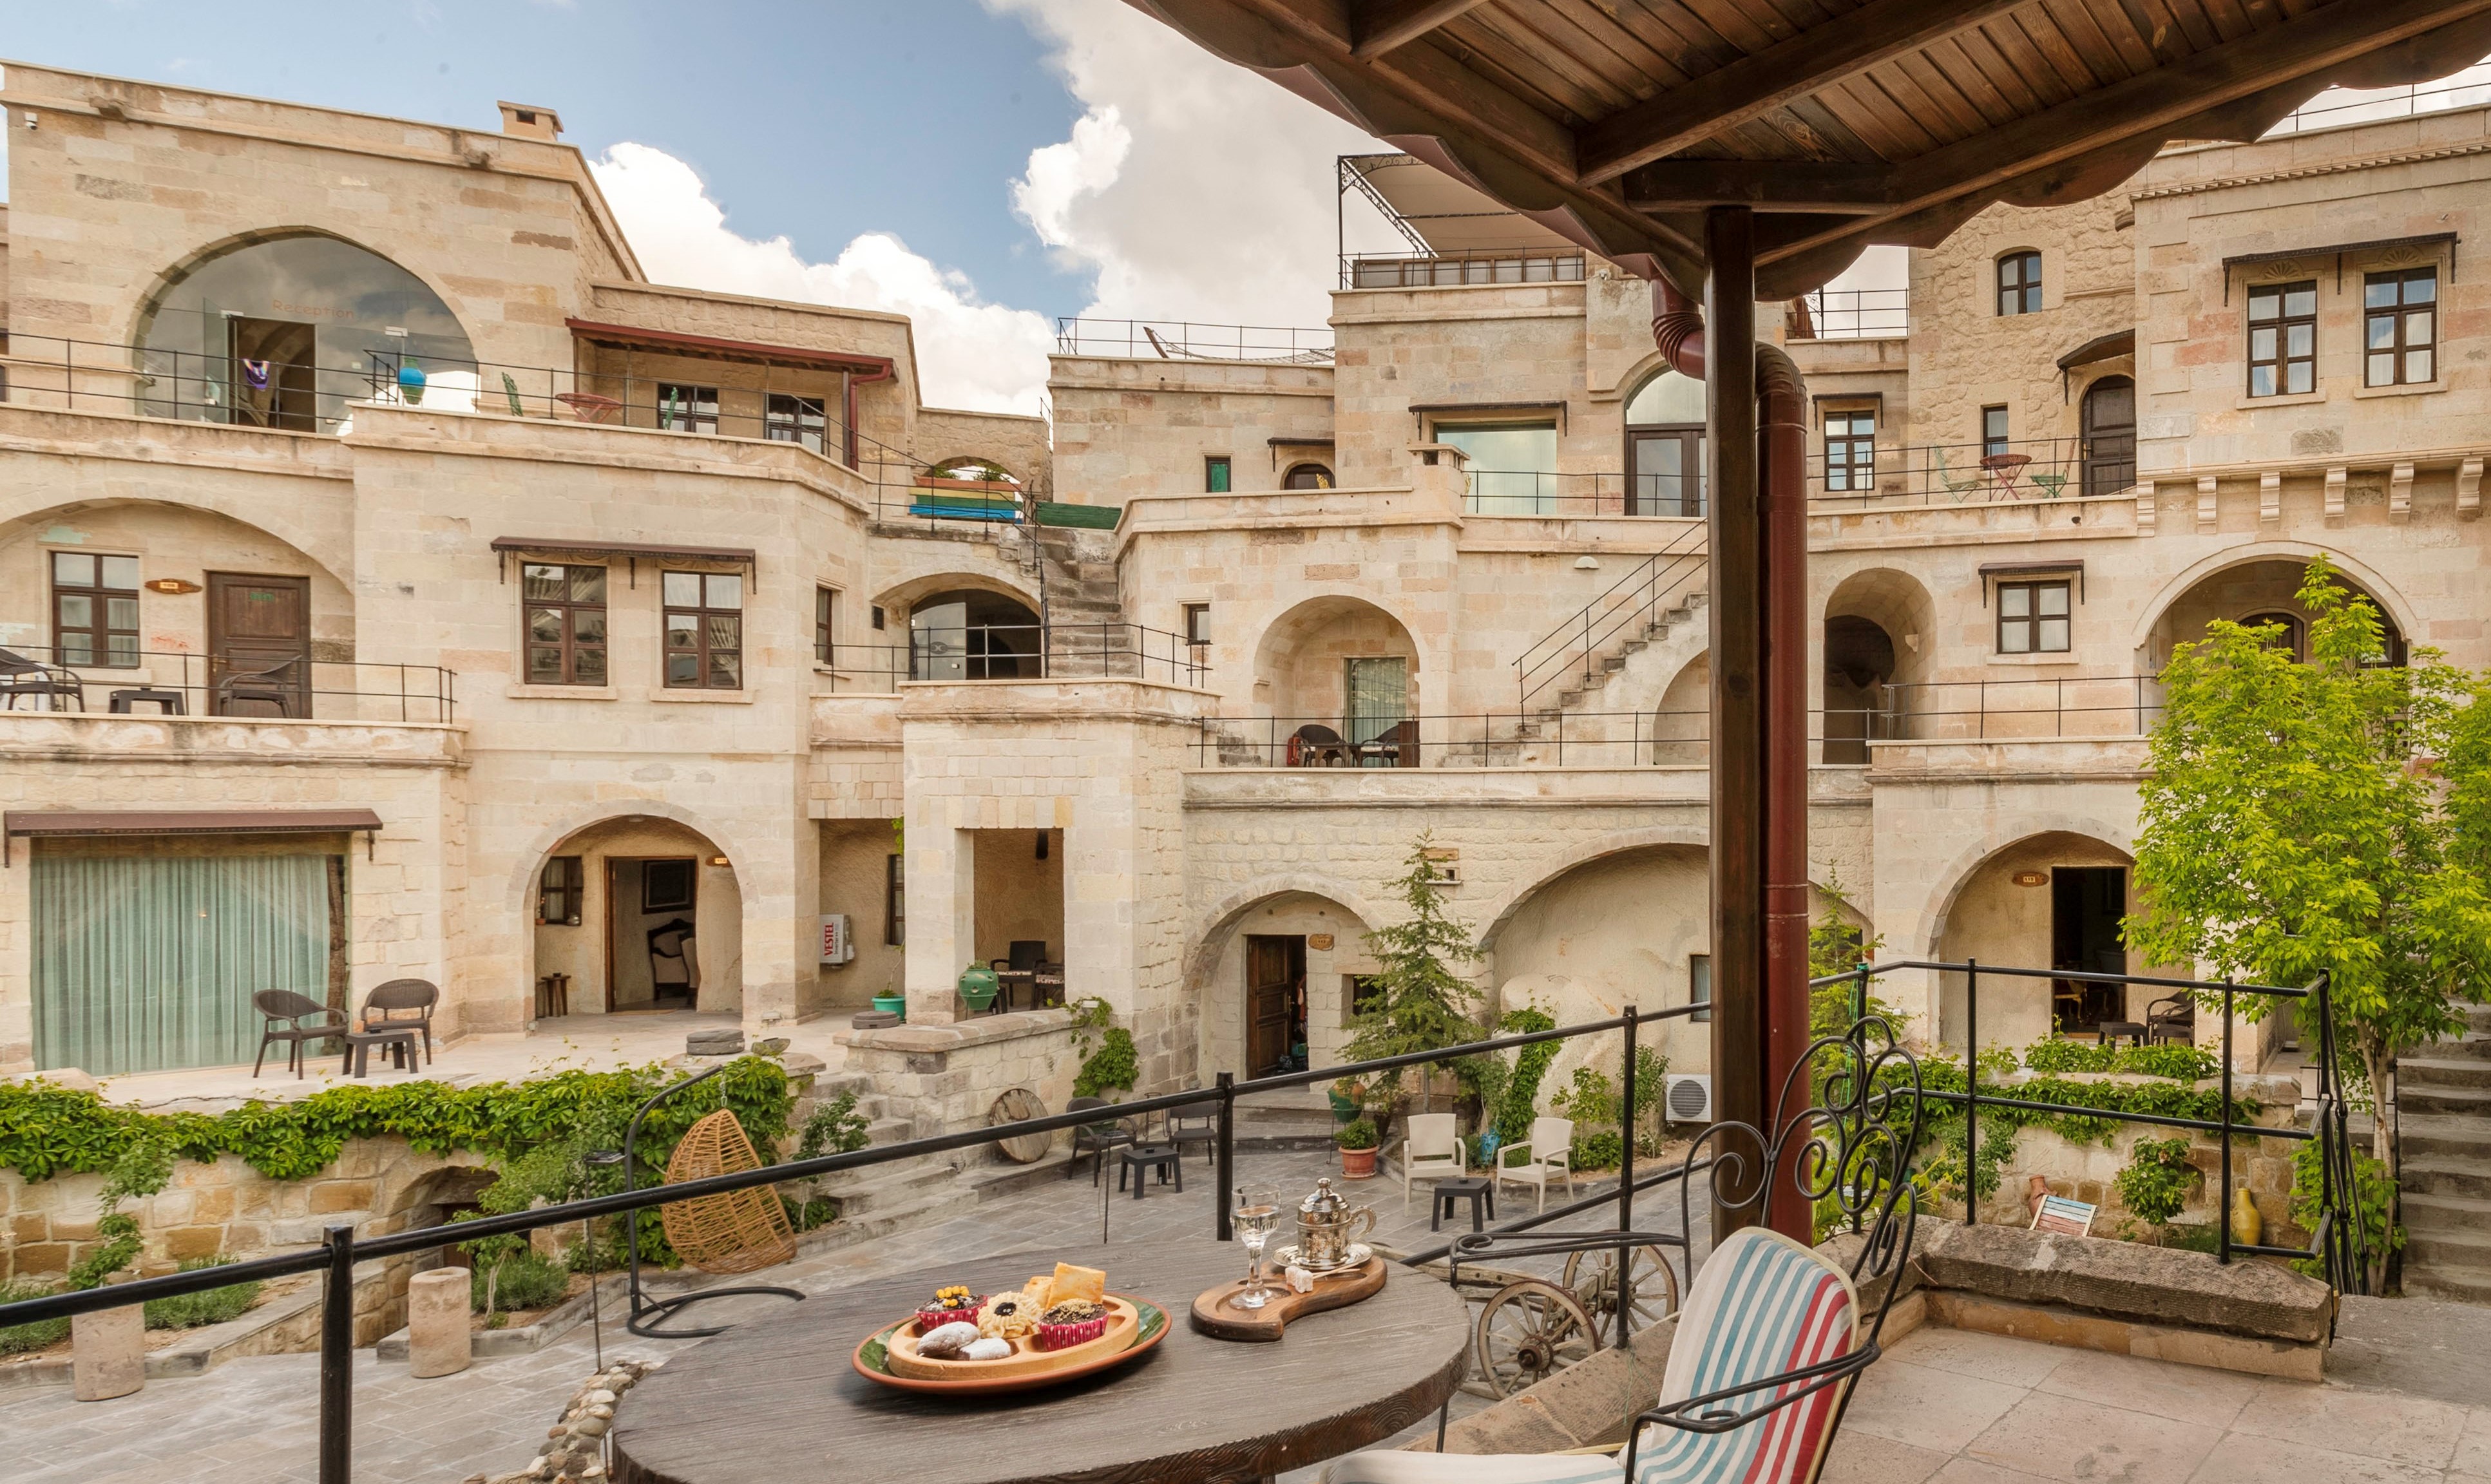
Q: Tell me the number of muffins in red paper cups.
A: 2